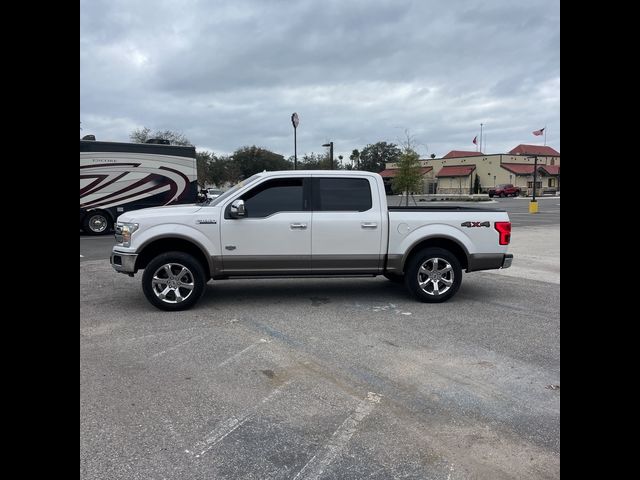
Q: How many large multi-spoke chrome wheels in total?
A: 2